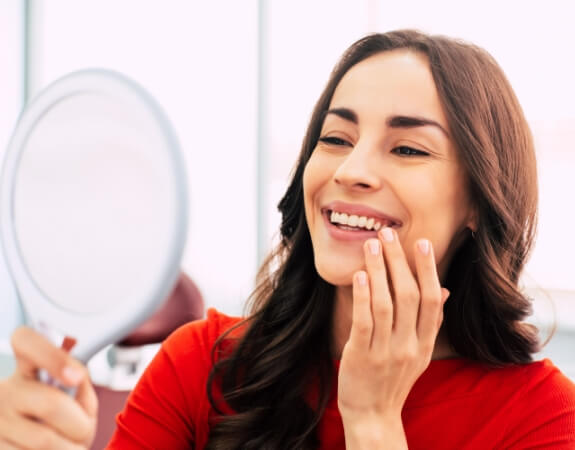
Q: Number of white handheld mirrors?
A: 1